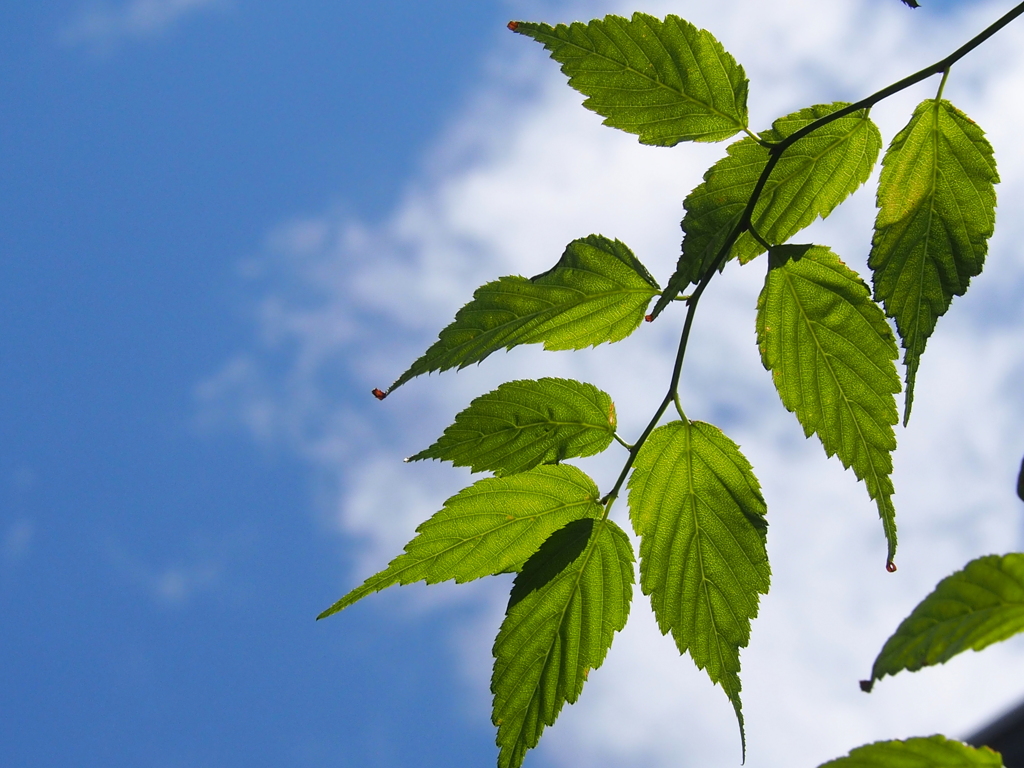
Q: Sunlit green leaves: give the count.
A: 11